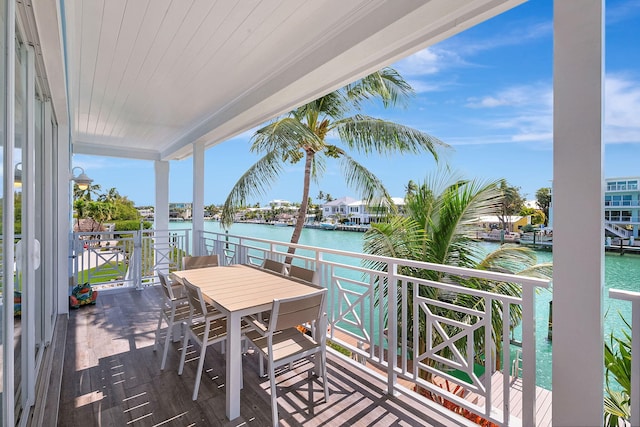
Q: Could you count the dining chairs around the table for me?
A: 6